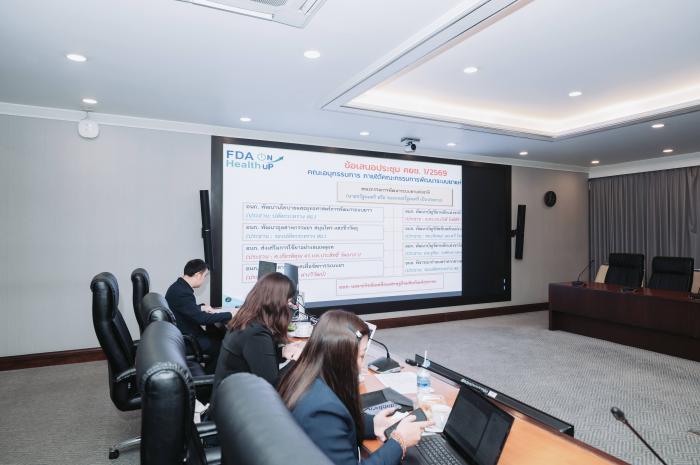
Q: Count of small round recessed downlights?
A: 12